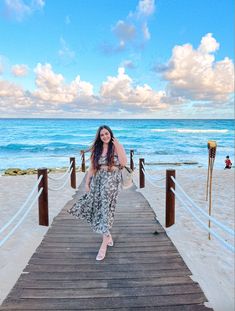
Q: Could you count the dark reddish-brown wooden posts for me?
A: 6